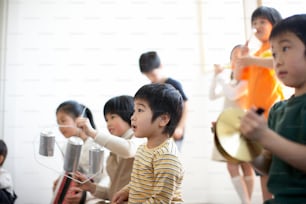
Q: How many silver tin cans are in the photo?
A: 3